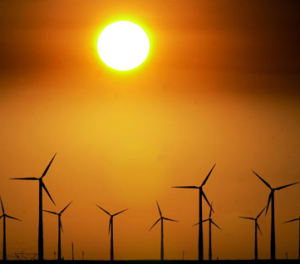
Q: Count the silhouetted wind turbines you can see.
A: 10